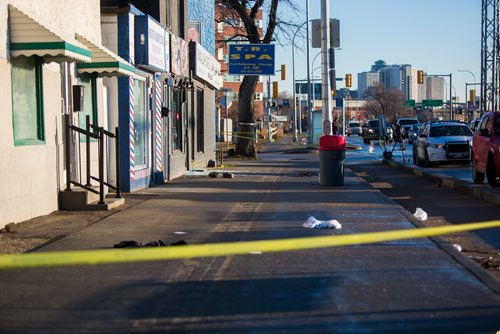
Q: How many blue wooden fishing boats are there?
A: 0